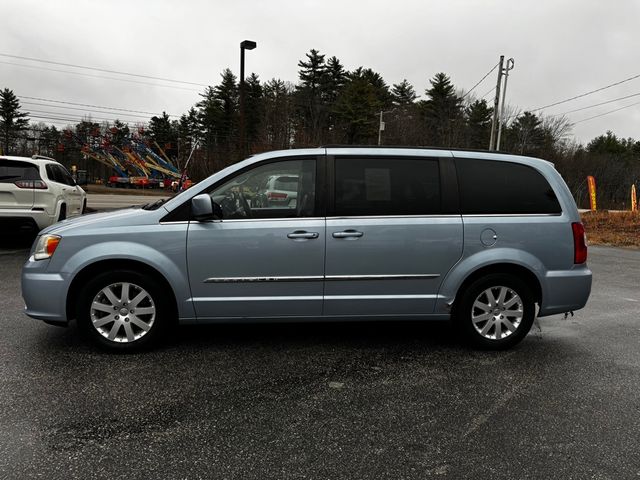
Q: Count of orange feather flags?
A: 2